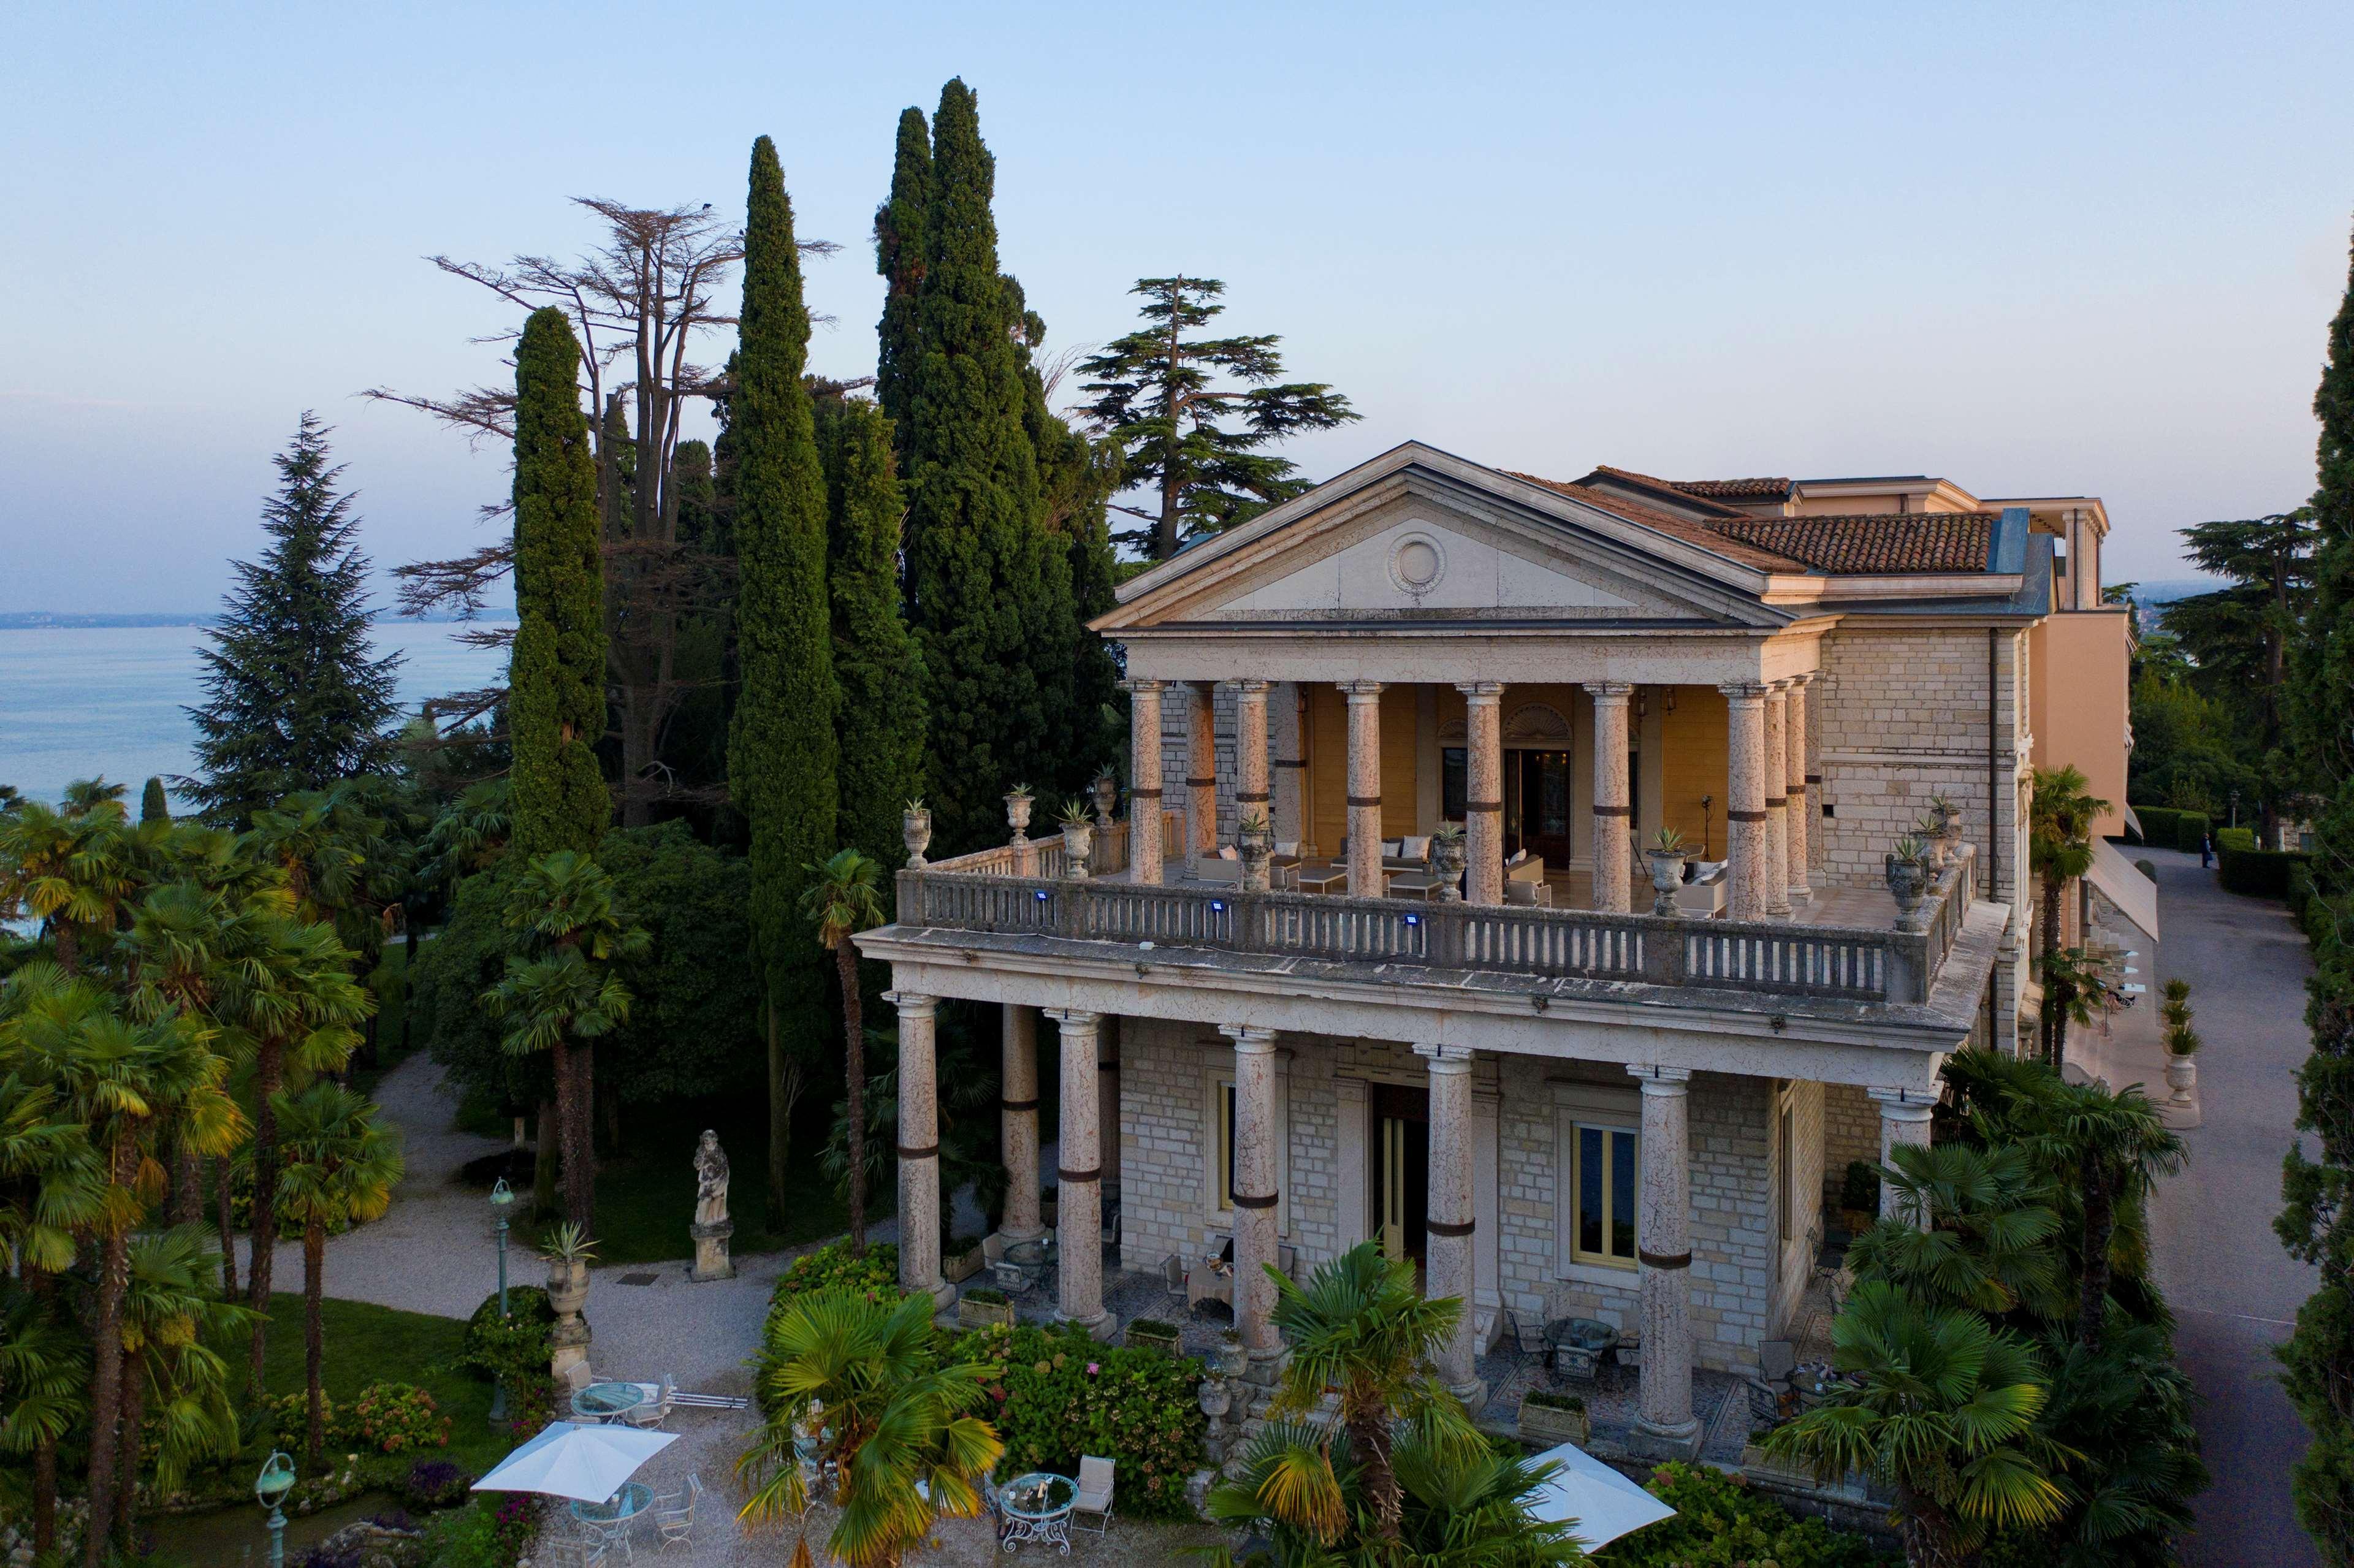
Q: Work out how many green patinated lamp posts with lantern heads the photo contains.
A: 2